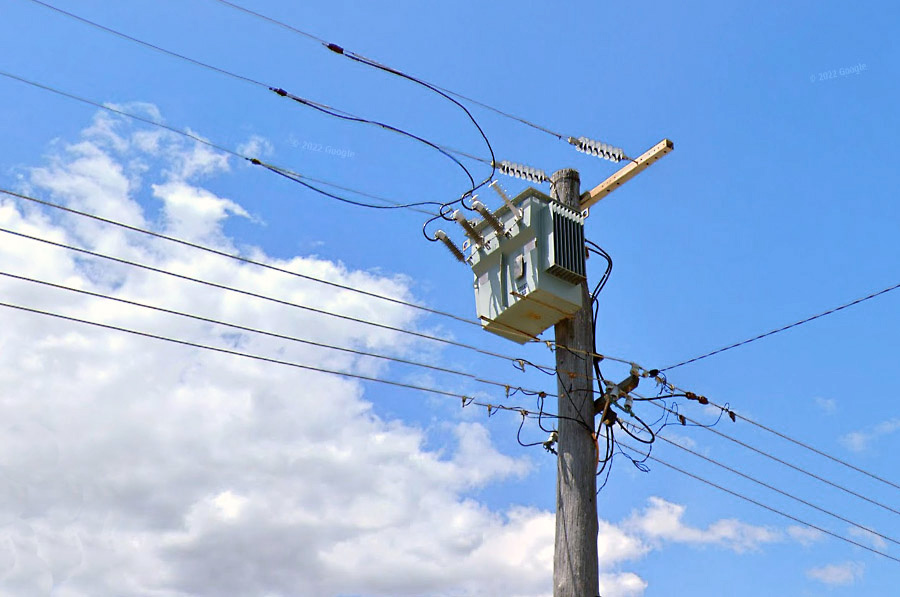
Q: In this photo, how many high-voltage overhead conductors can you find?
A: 3